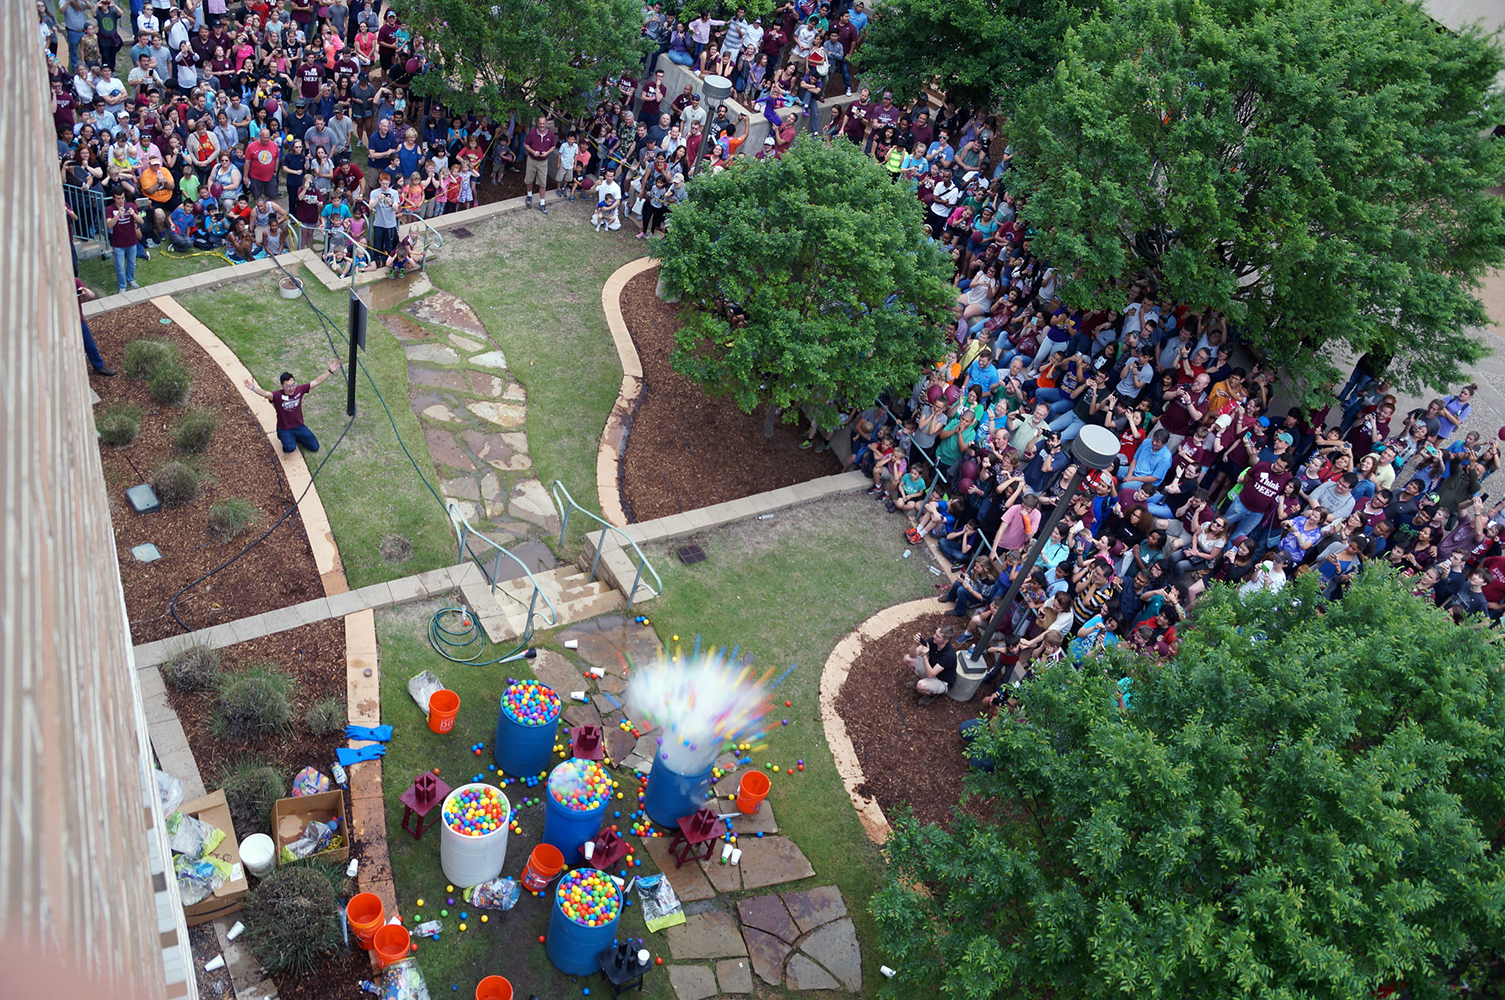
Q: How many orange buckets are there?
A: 6